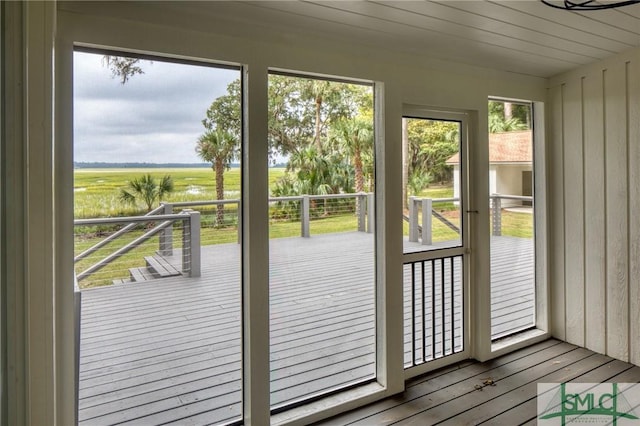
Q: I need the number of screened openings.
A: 4